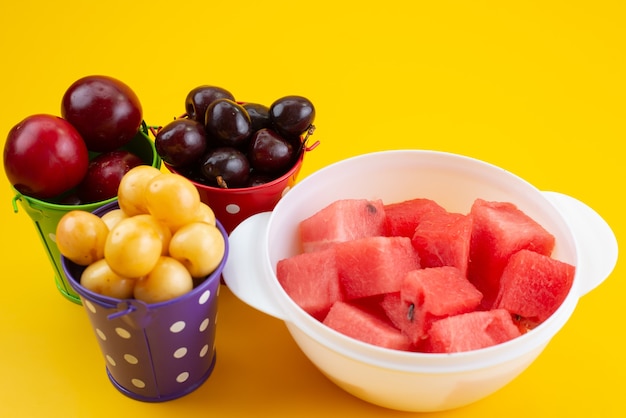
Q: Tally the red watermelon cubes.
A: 10